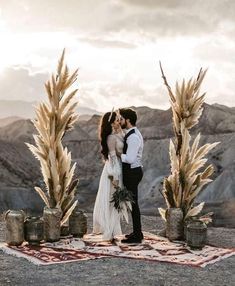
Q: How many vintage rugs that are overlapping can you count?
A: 2